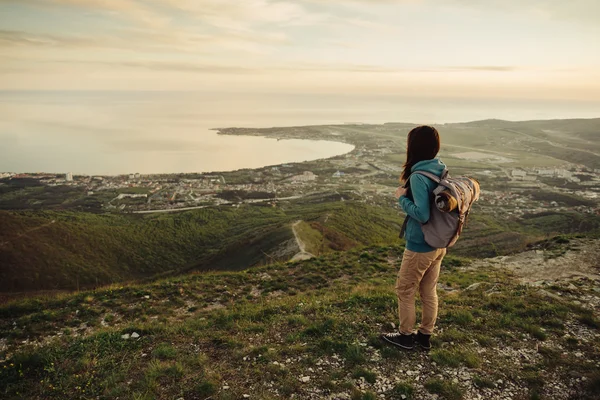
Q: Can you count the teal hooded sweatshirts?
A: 1